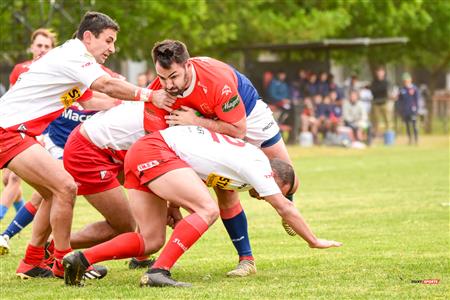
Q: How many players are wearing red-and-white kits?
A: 3